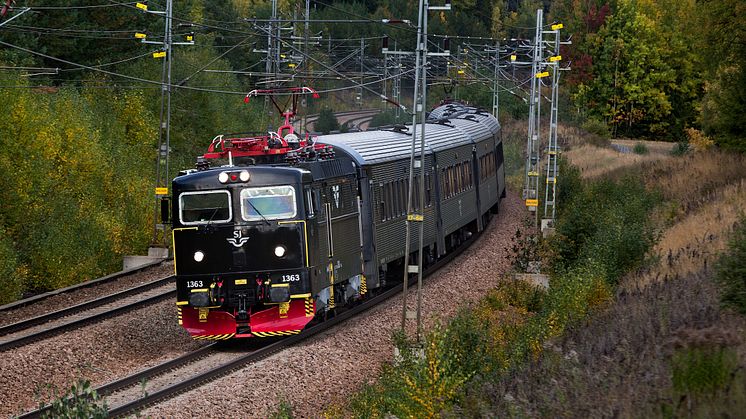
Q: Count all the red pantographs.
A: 2